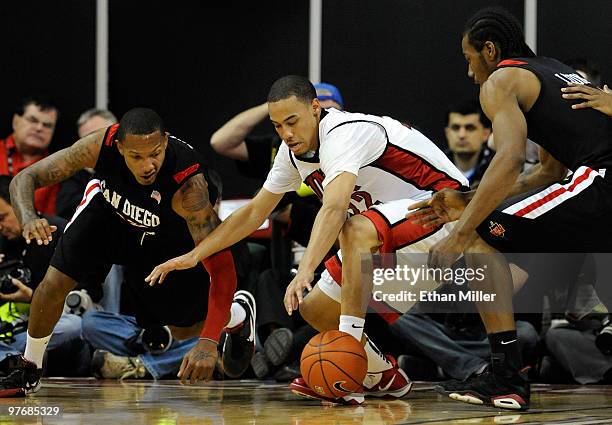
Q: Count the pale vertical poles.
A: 3